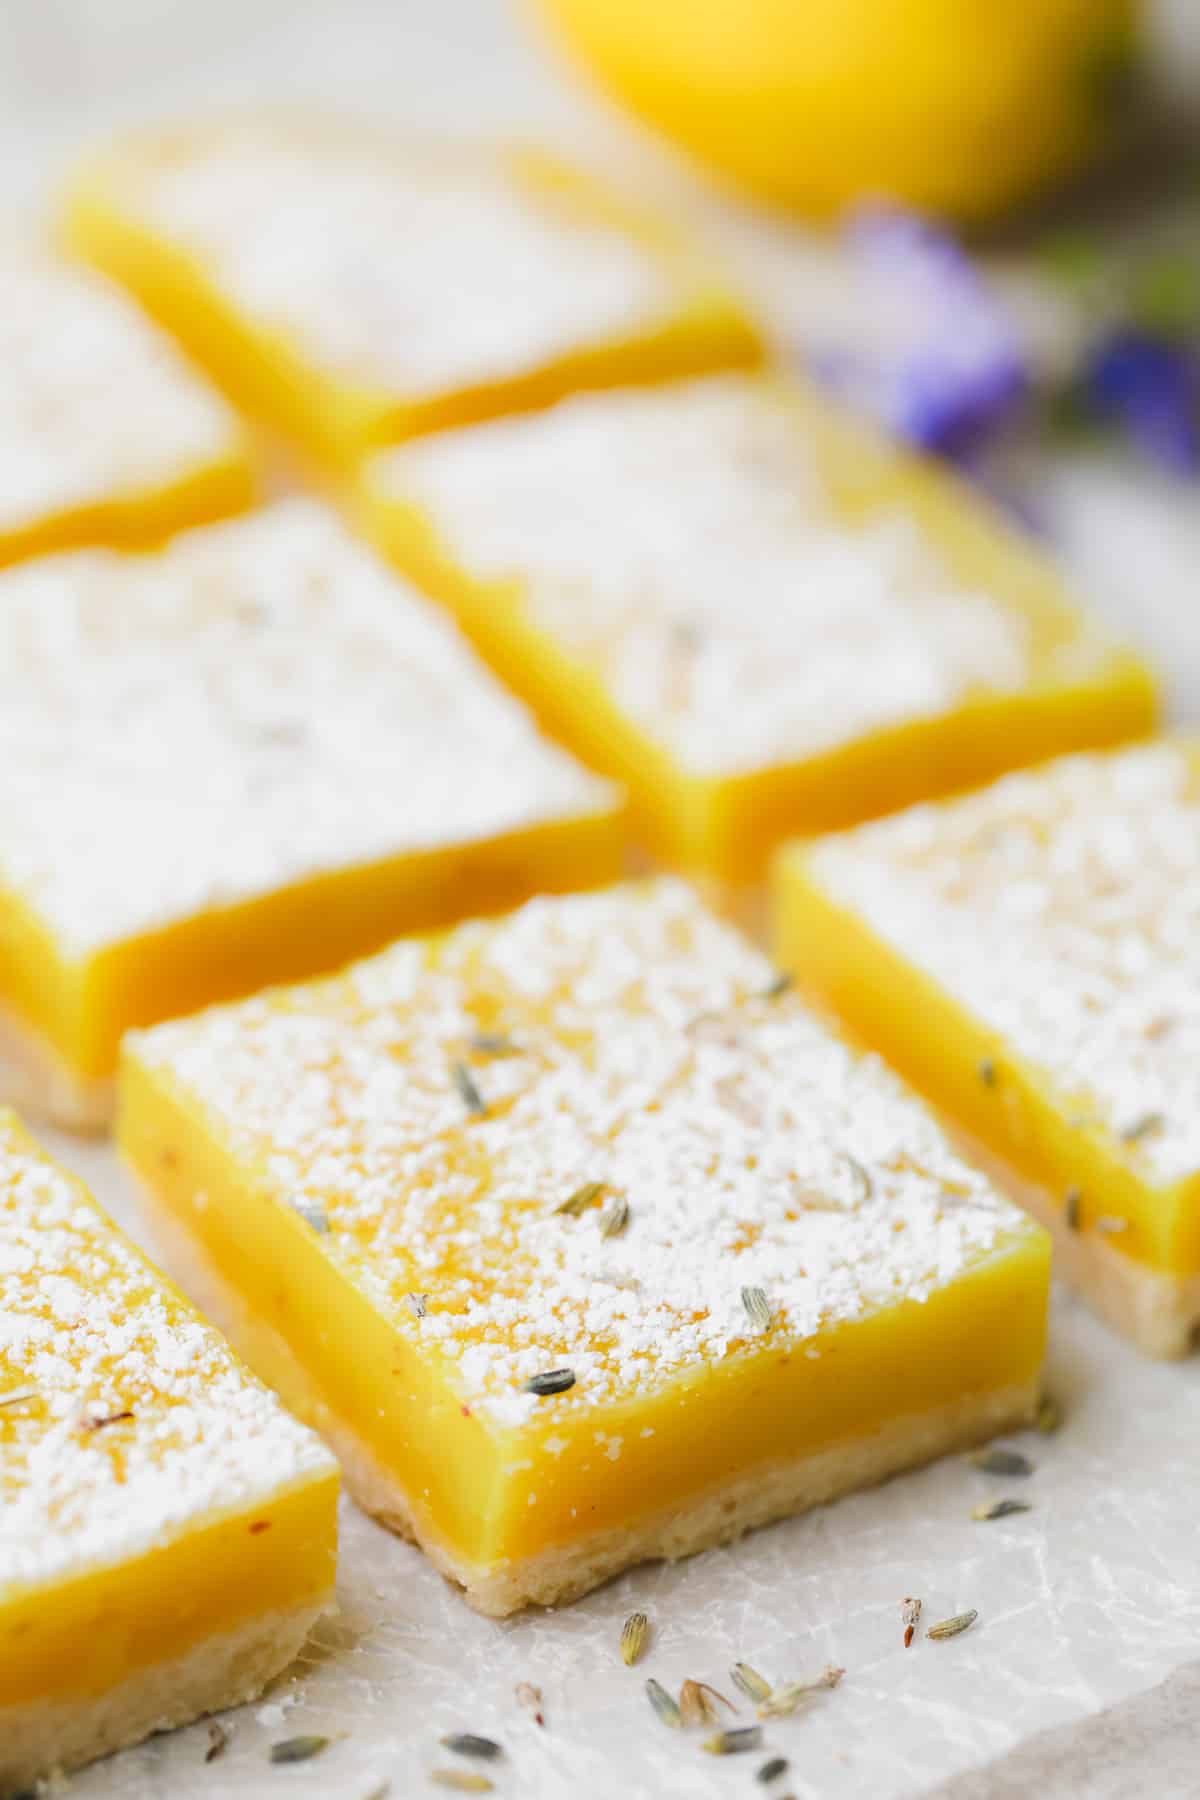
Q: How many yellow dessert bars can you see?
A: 7